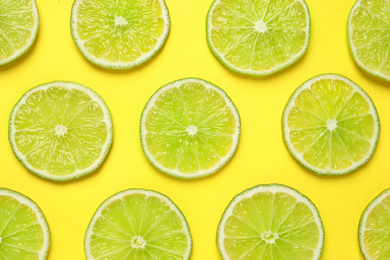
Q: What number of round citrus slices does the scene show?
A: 11